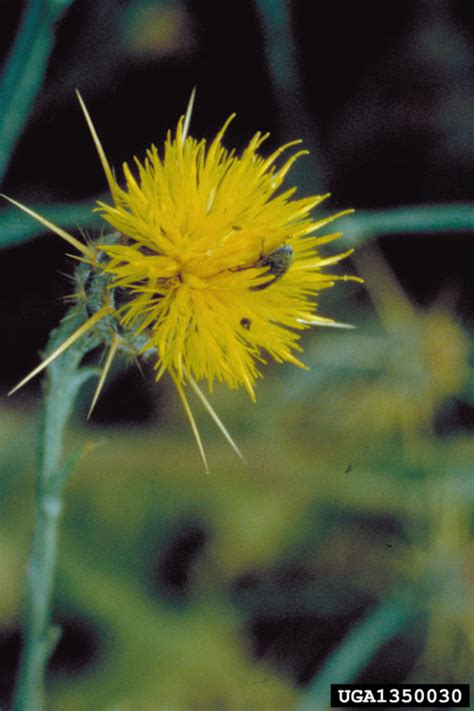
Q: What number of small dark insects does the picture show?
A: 2